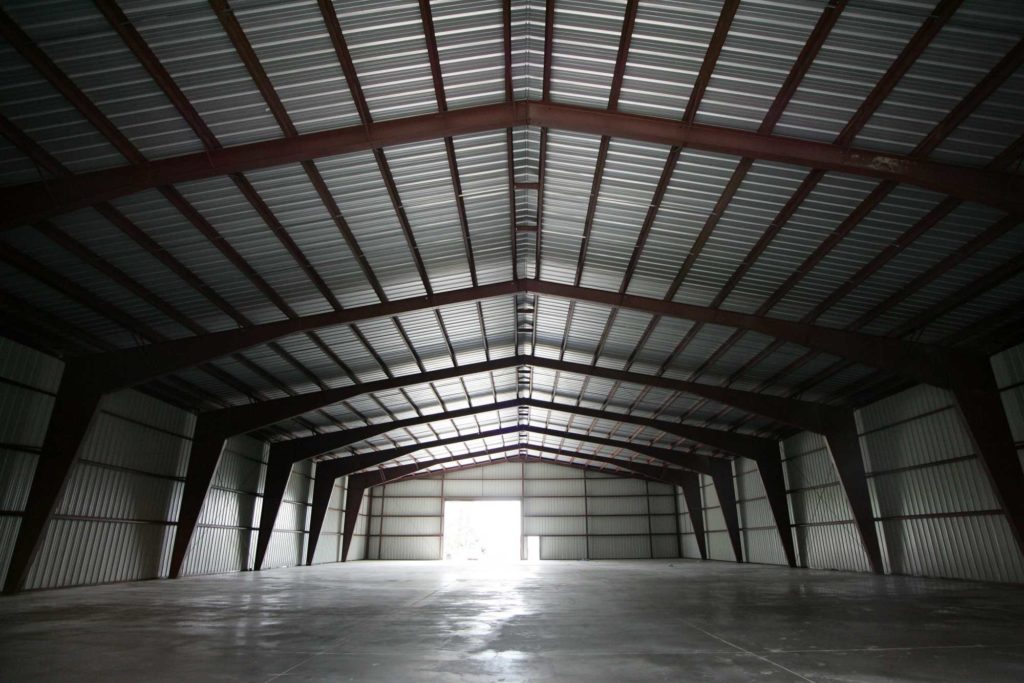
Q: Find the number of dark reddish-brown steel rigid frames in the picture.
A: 6